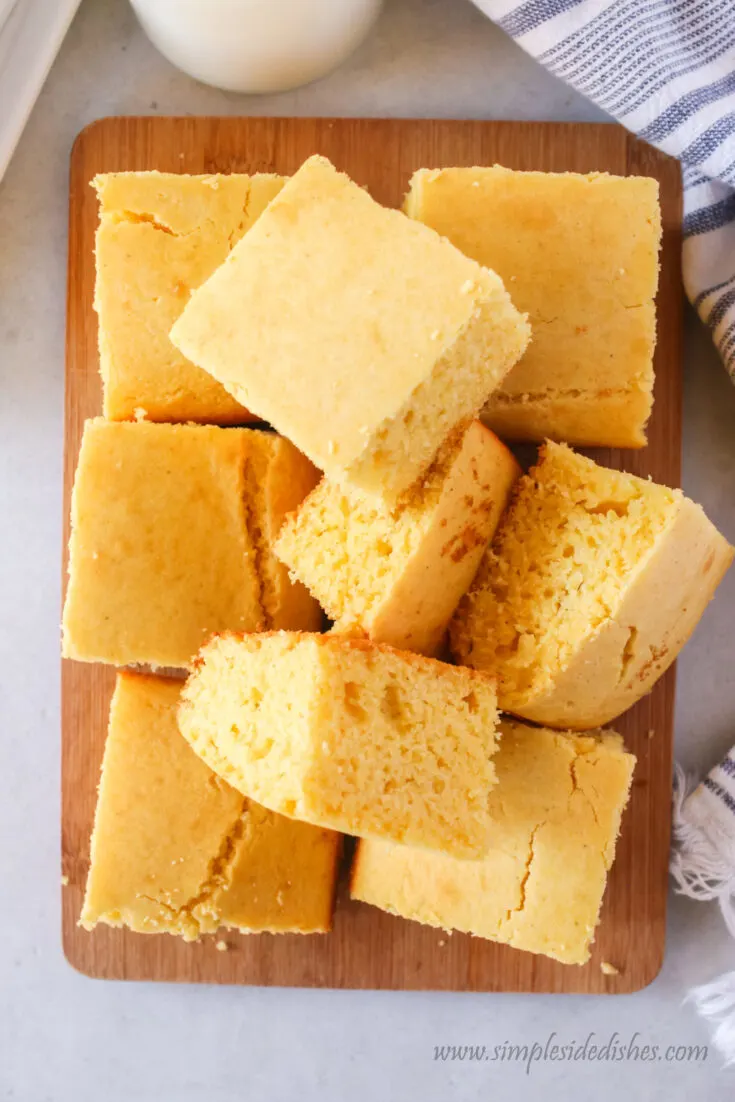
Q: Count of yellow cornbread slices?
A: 9